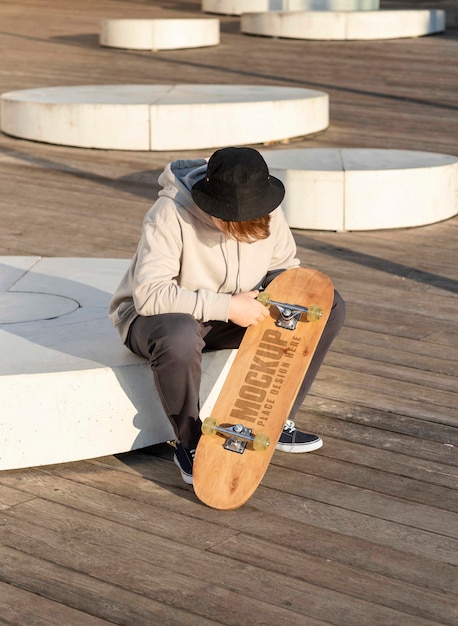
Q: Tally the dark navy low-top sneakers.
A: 2